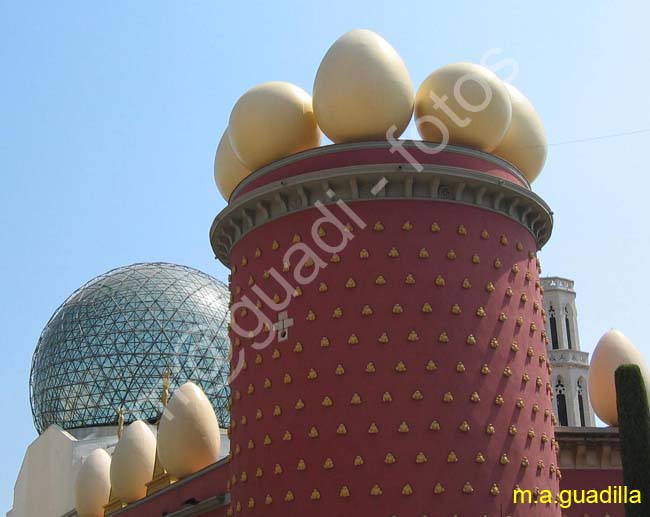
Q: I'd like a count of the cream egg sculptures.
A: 9